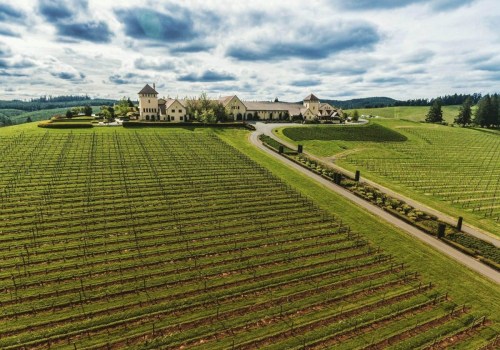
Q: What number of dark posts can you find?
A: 6